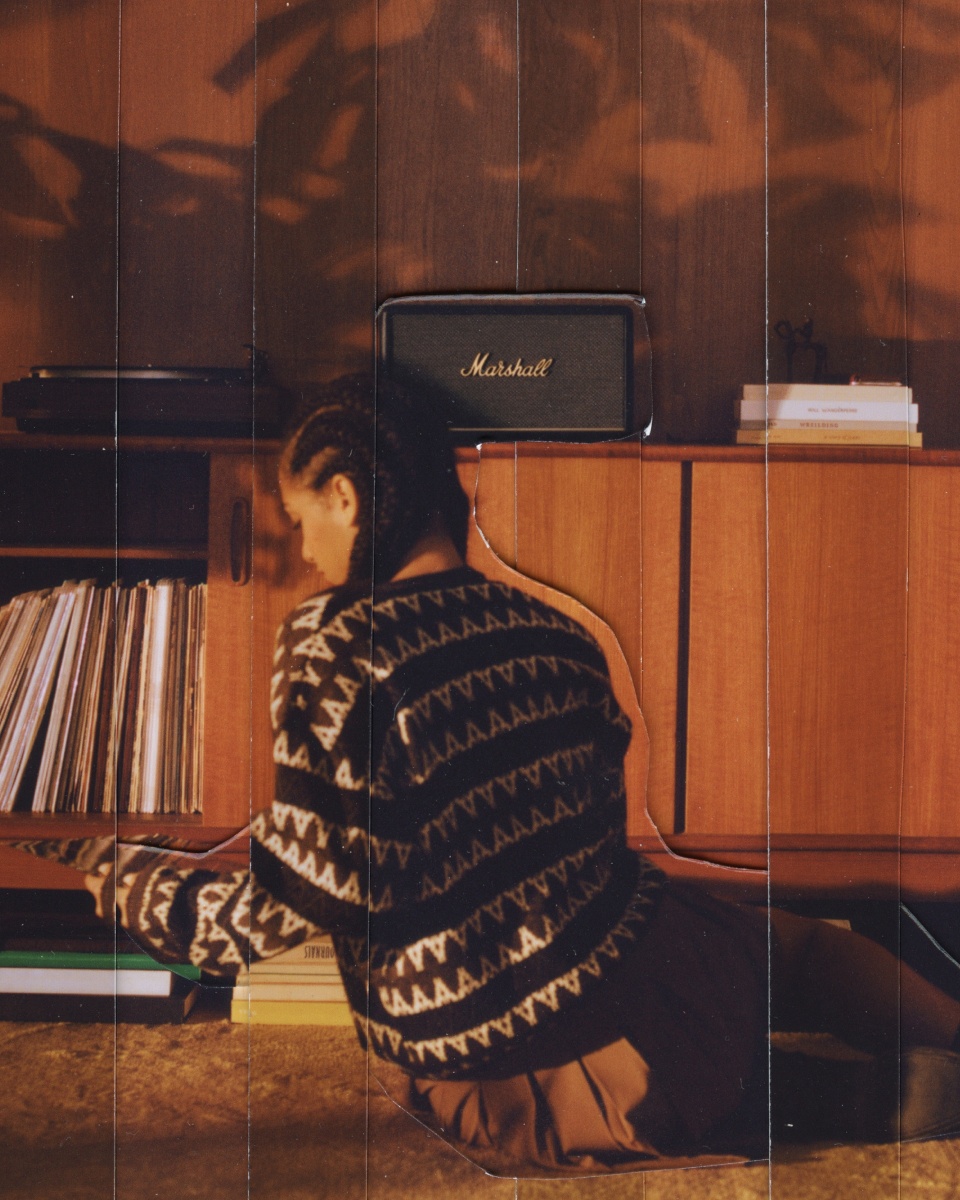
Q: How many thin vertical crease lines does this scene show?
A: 7